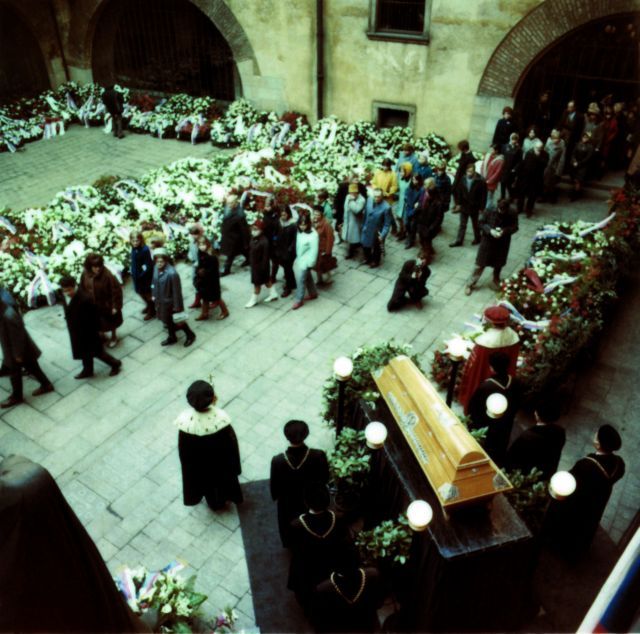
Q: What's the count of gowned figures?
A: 8